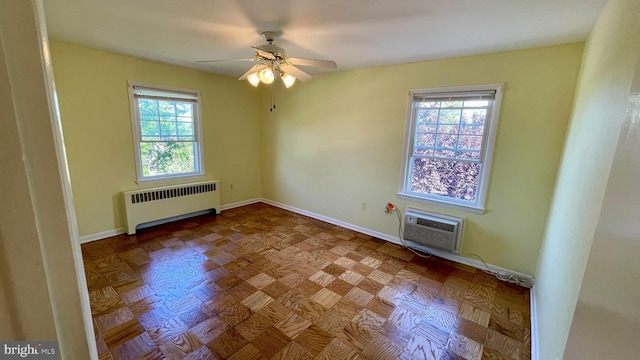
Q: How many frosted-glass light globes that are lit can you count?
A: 3